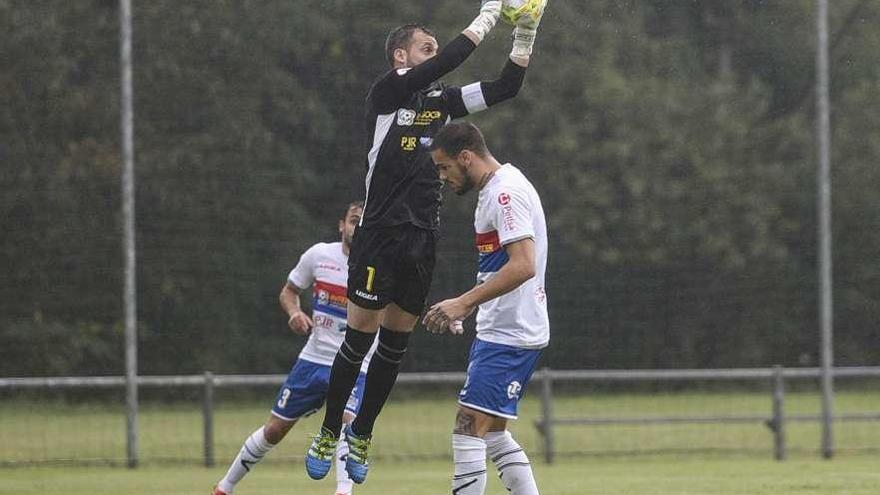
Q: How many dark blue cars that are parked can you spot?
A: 0